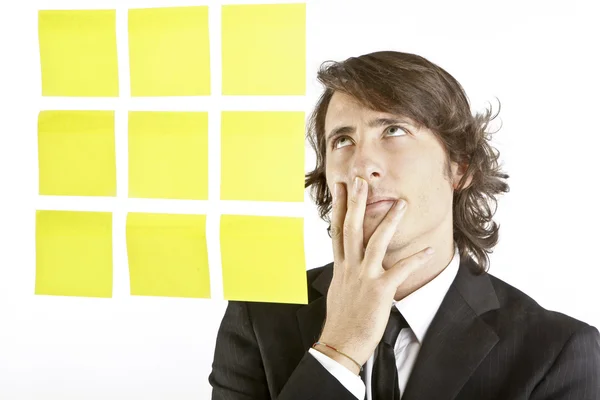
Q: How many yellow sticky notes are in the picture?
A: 9